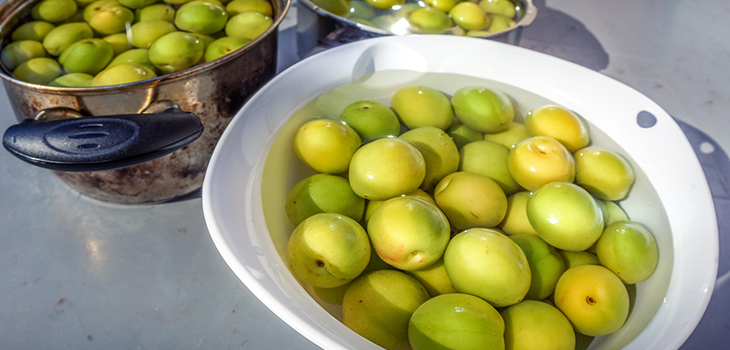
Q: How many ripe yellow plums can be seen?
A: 3